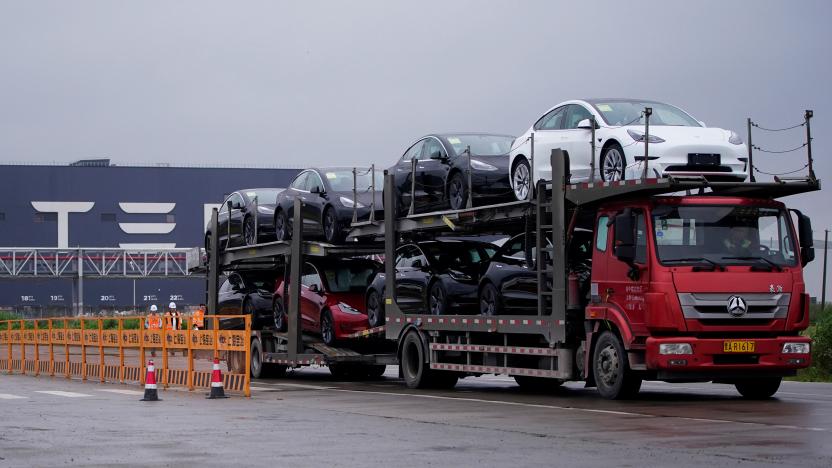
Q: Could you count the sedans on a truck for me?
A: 8